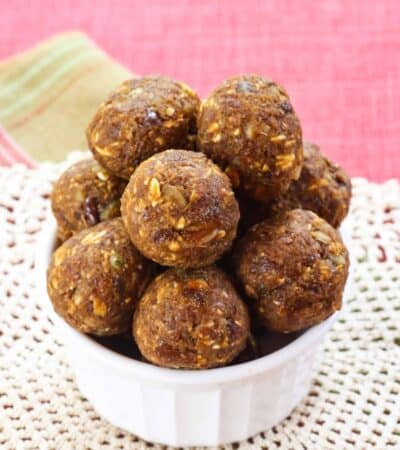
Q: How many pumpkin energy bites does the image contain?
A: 8